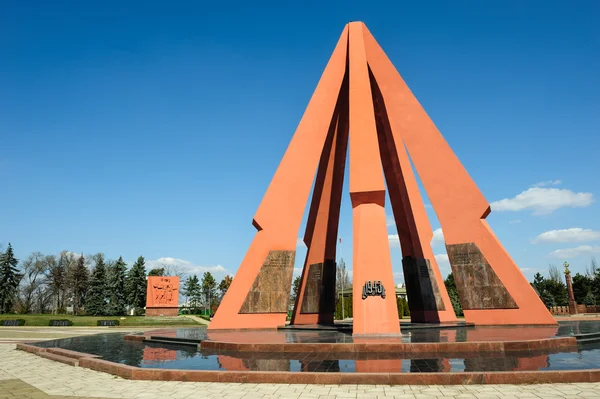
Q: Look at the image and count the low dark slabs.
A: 3